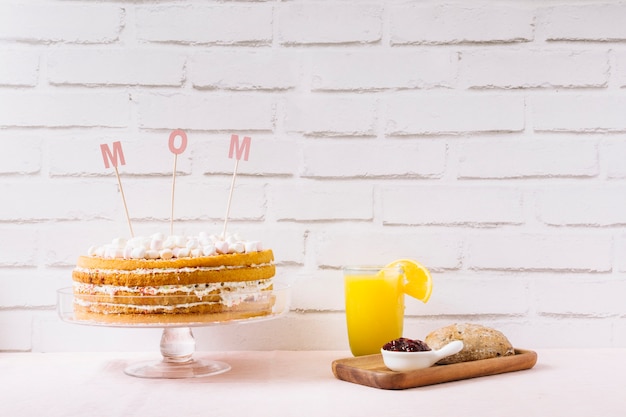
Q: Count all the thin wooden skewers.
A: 3